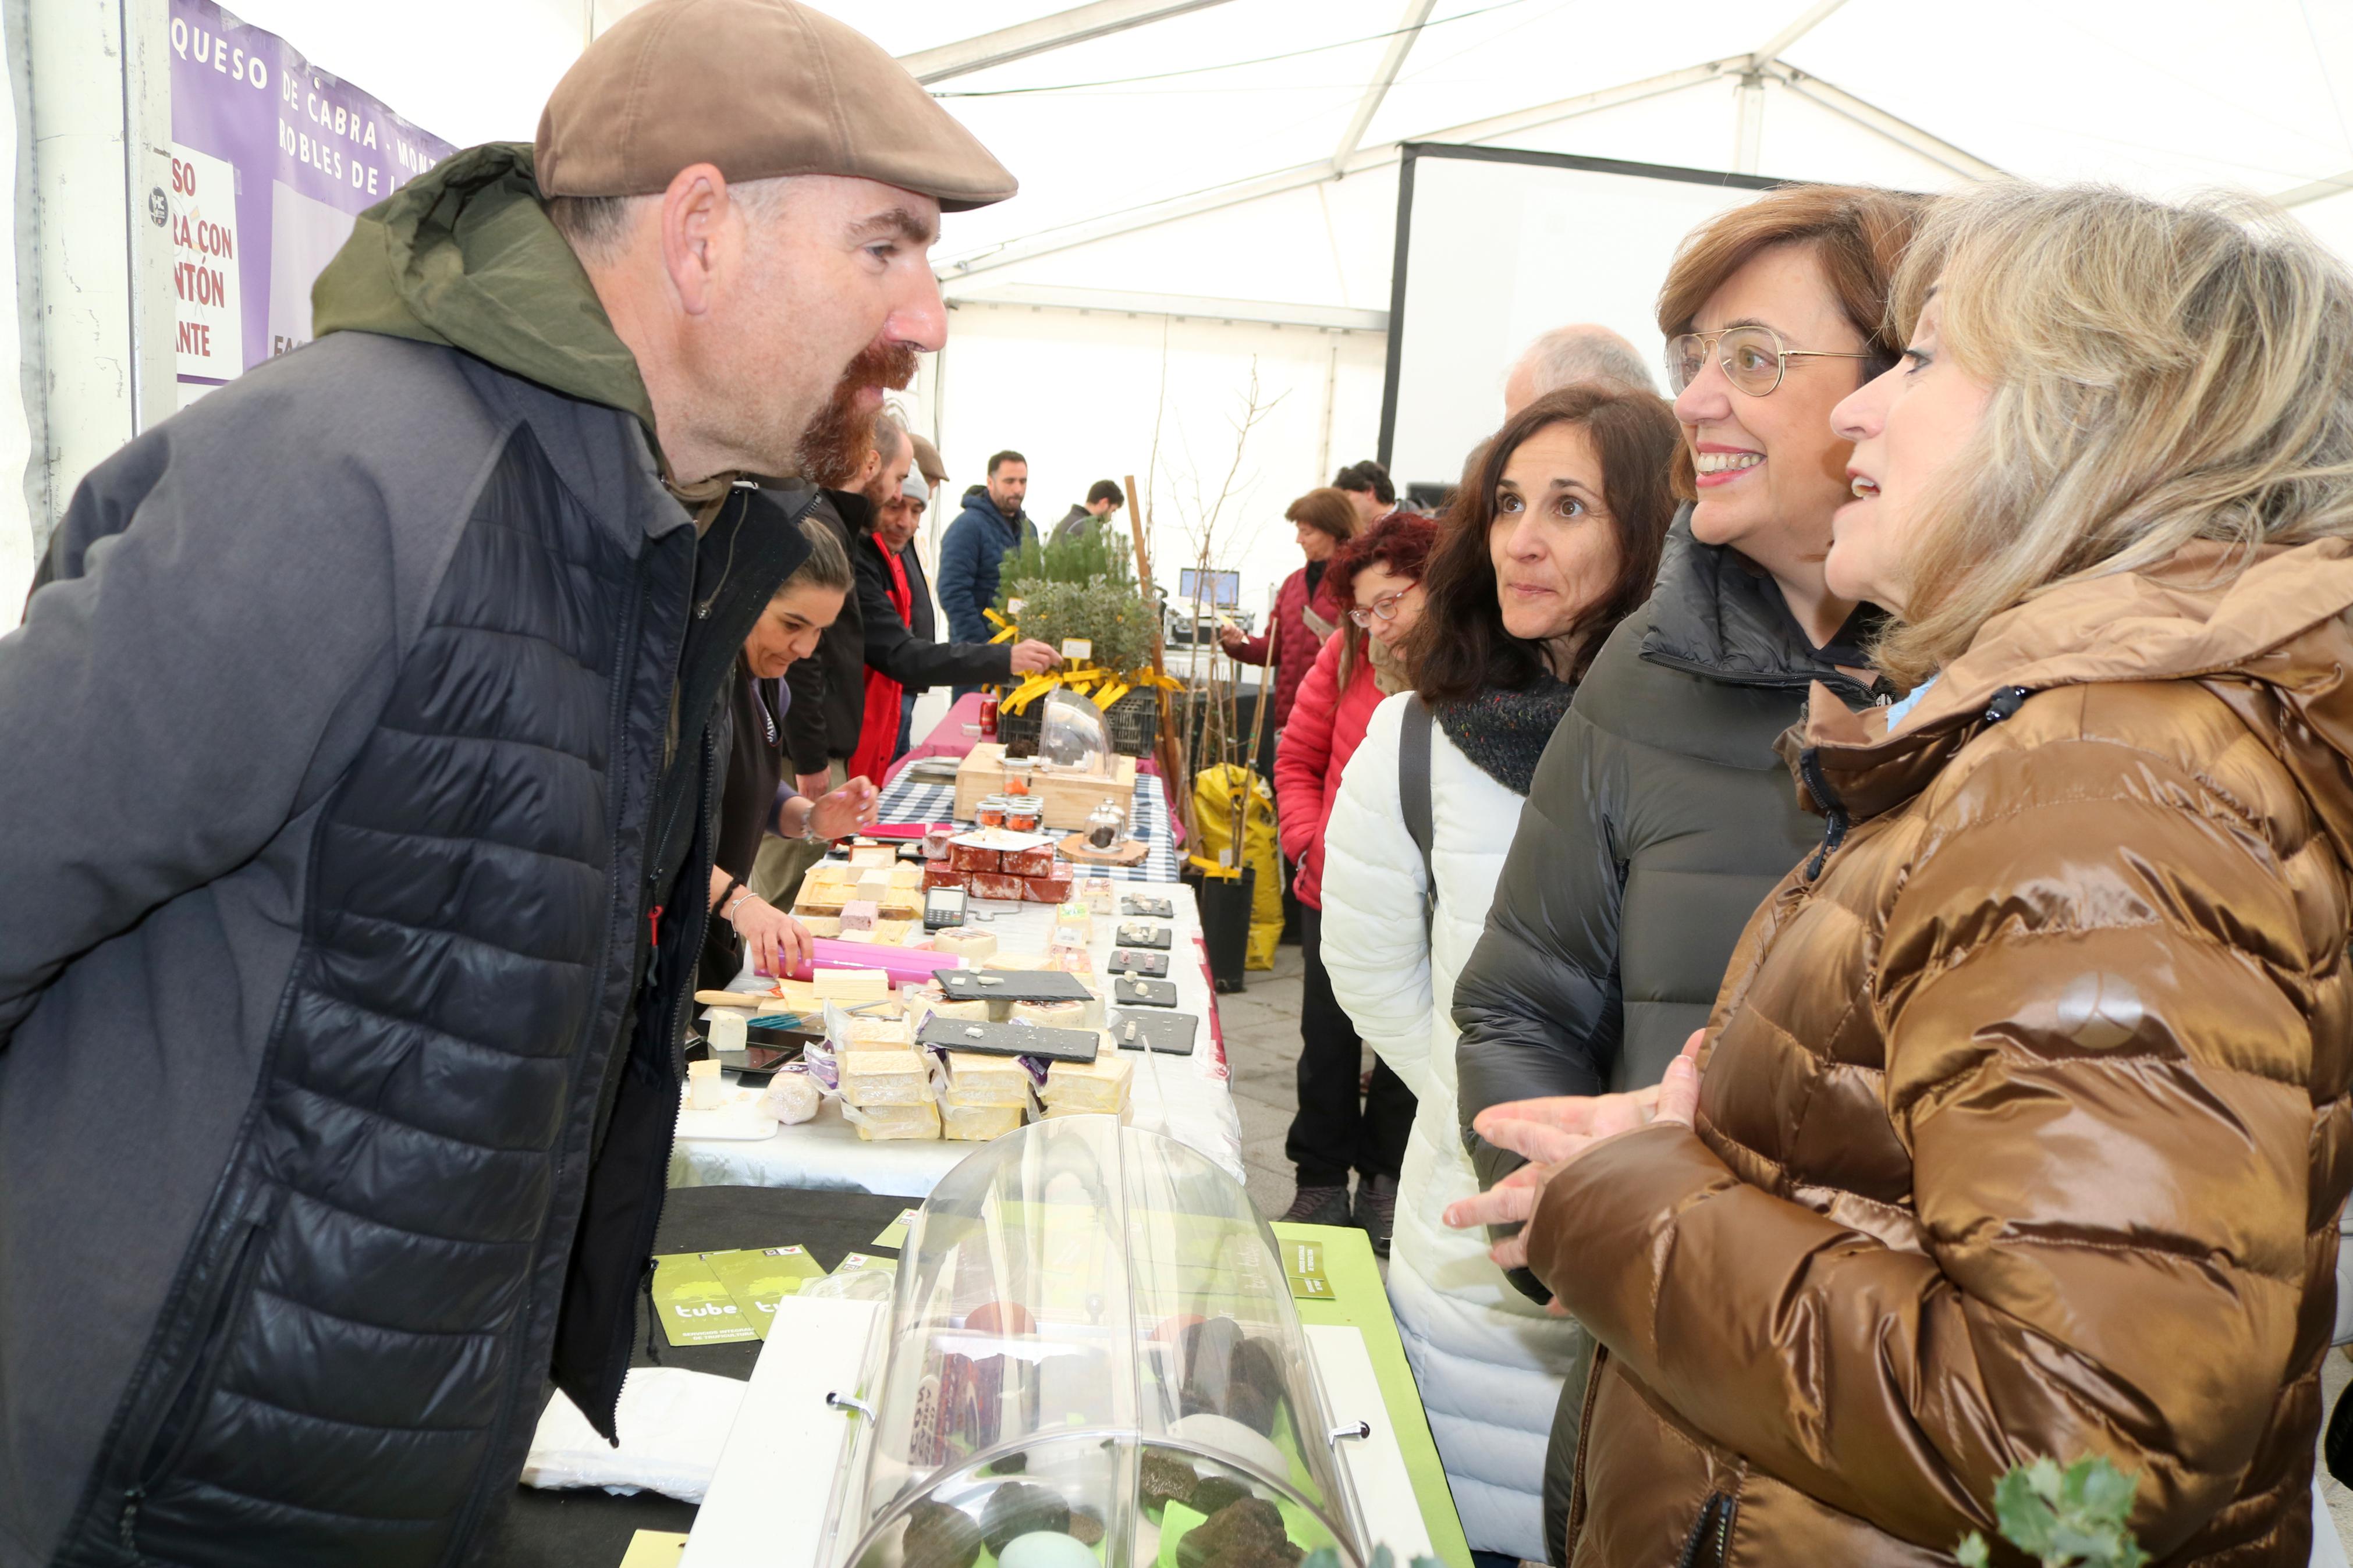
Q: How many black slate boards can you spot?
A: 7